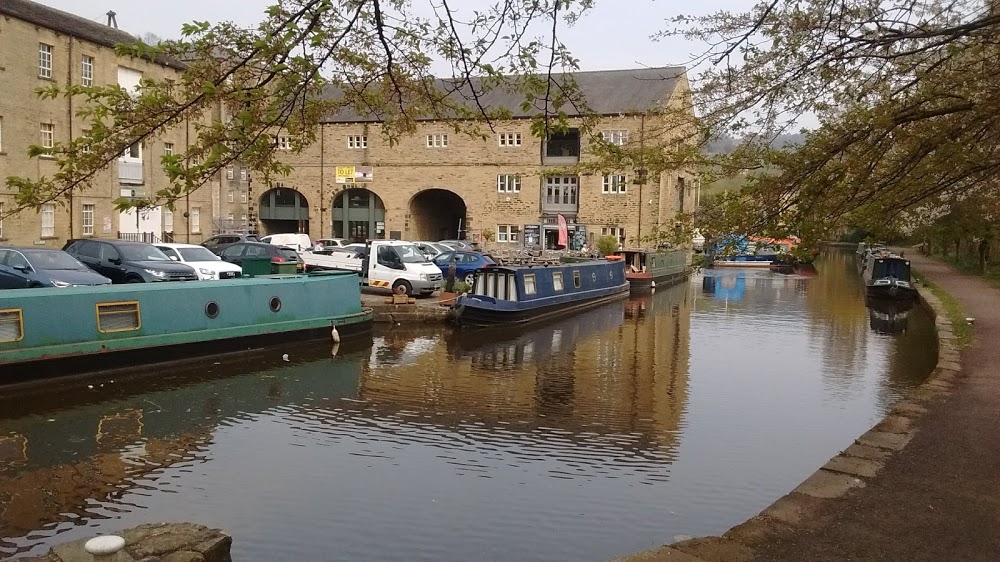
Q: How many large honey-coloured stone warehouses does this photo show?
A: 2